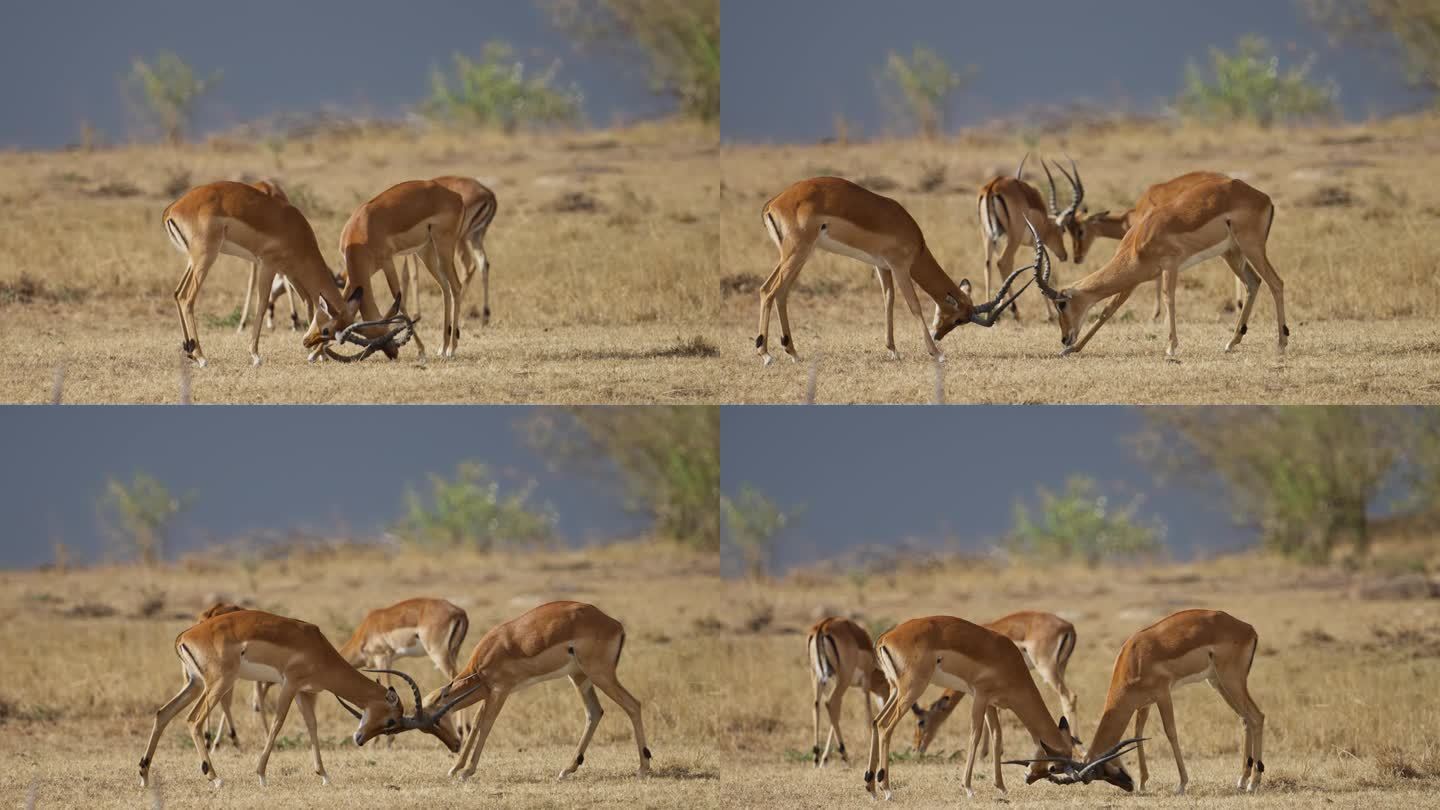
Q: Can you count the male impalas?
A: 10